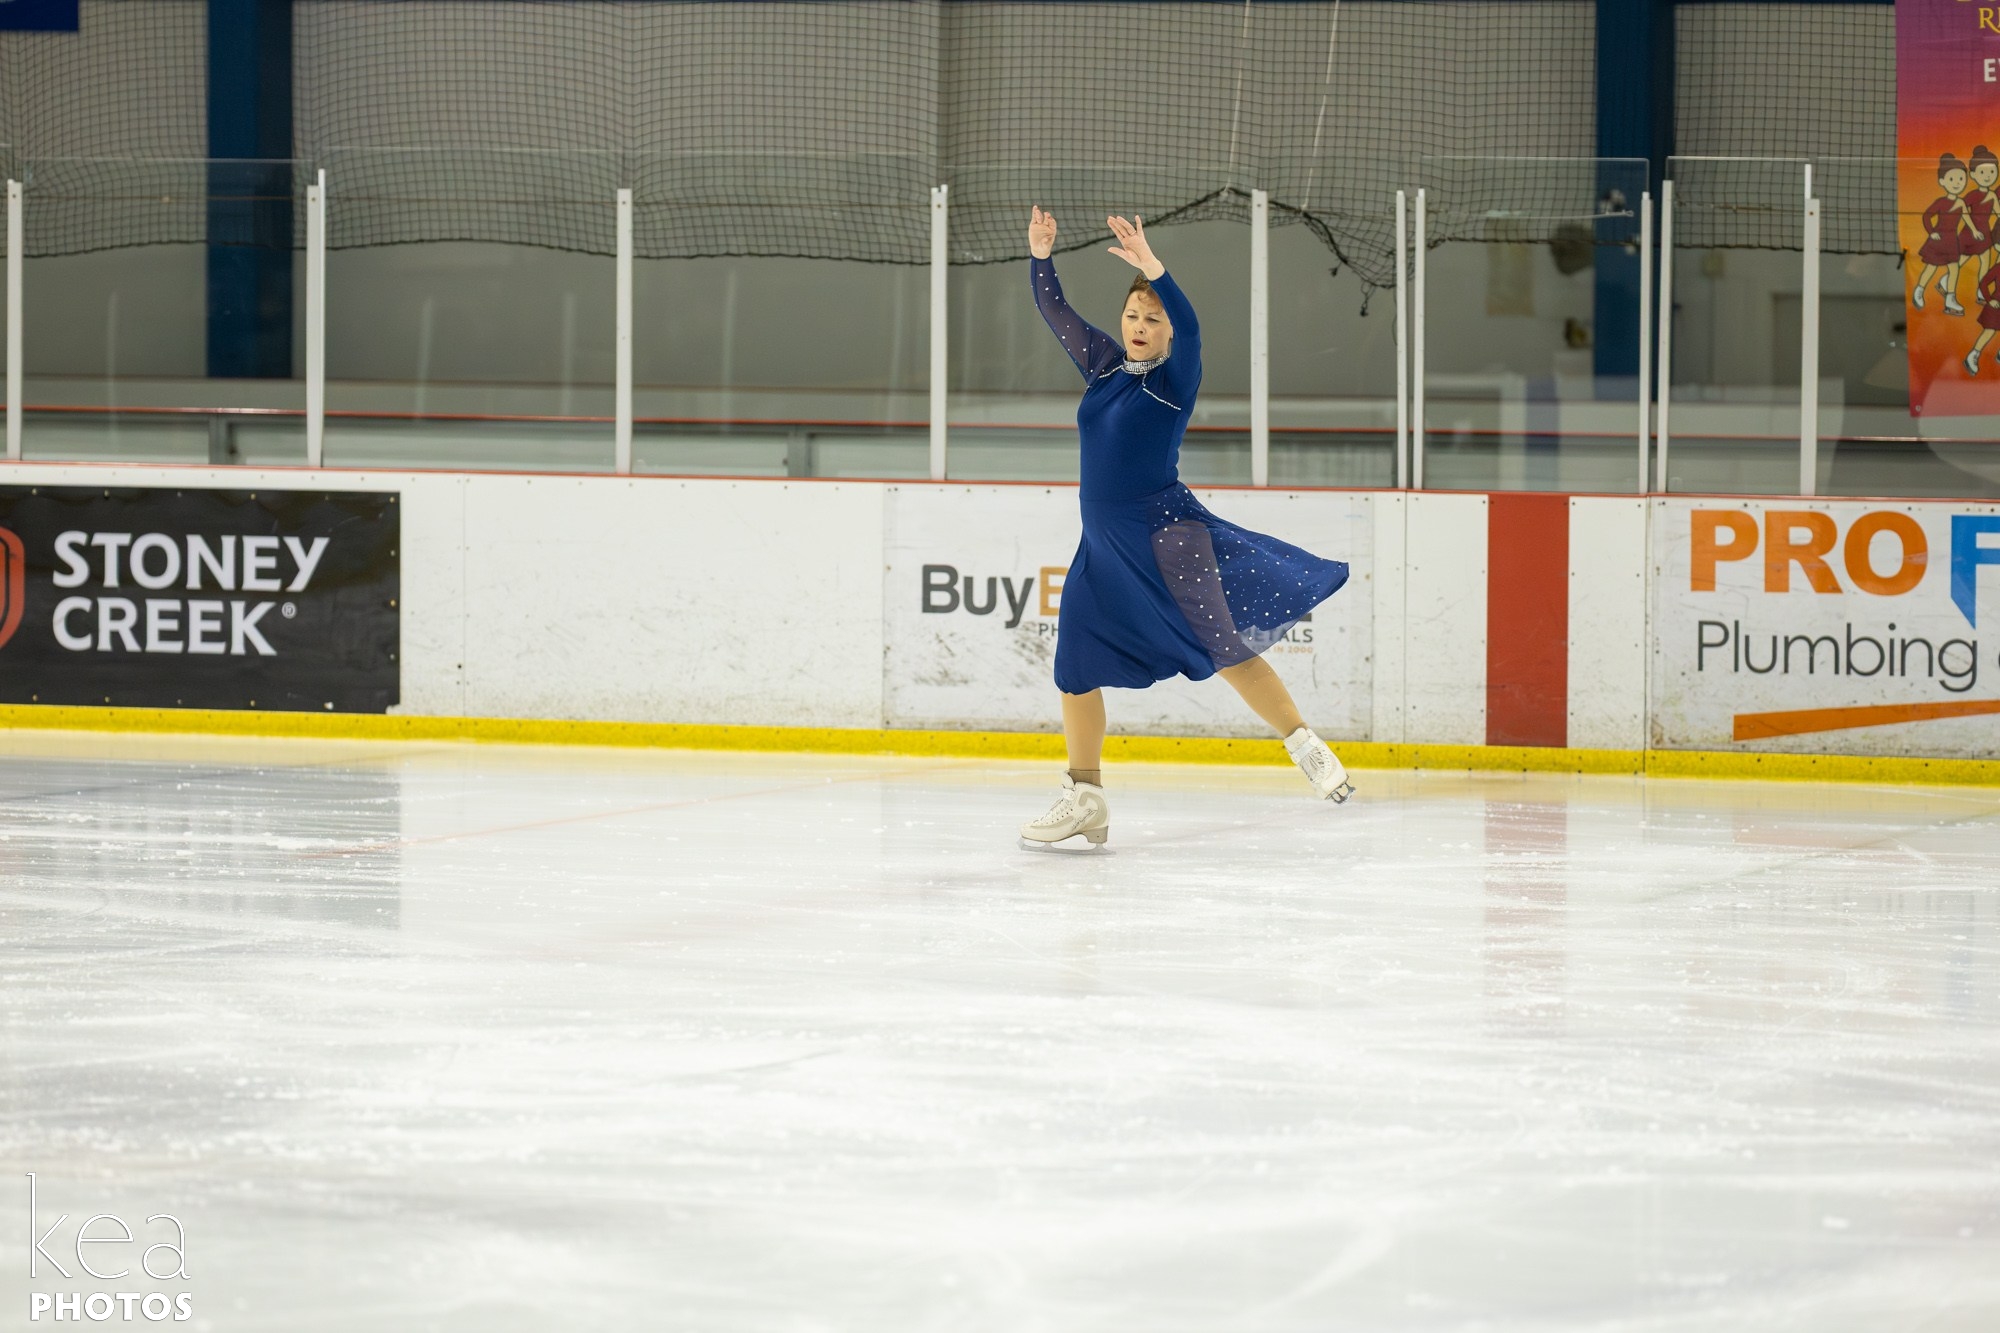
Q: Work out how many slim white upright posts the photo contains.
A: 10